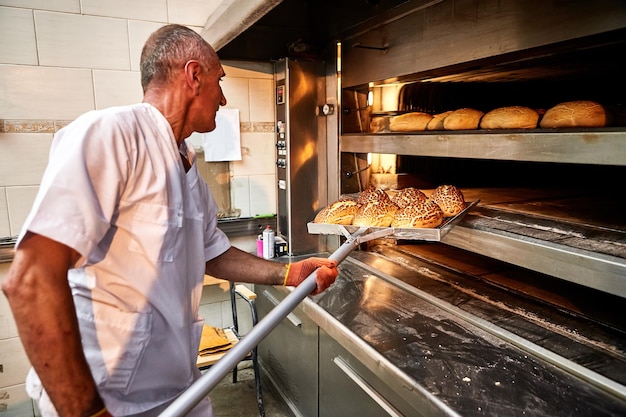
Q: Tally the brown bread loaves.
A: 11